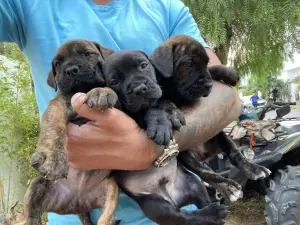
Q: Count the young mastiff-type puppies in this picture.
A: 3